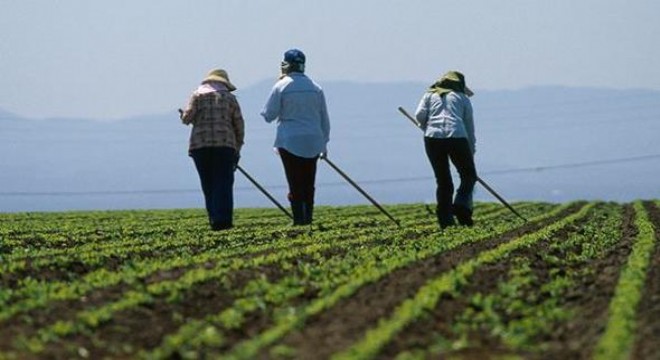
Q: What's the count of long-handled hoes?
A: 3